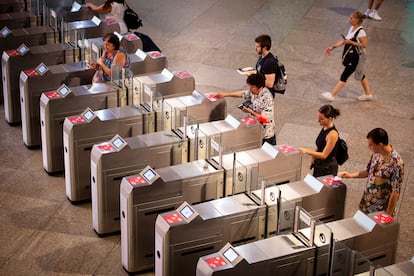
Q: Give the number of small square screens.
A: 9